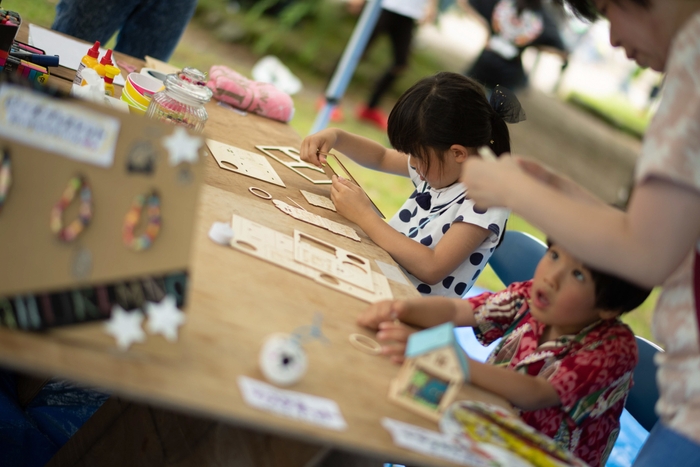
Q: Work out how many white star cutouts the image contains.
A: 3